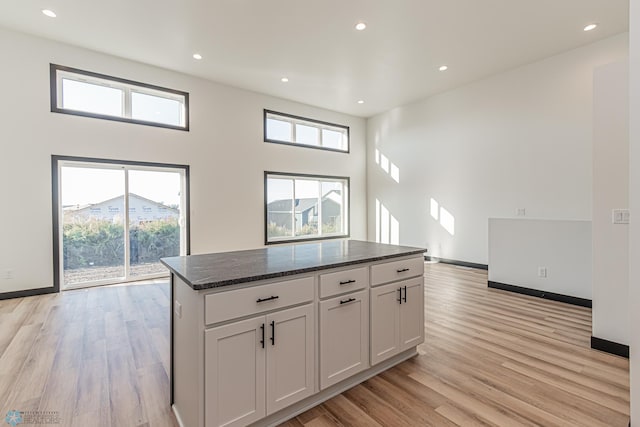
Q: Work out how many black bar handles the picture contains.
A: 8